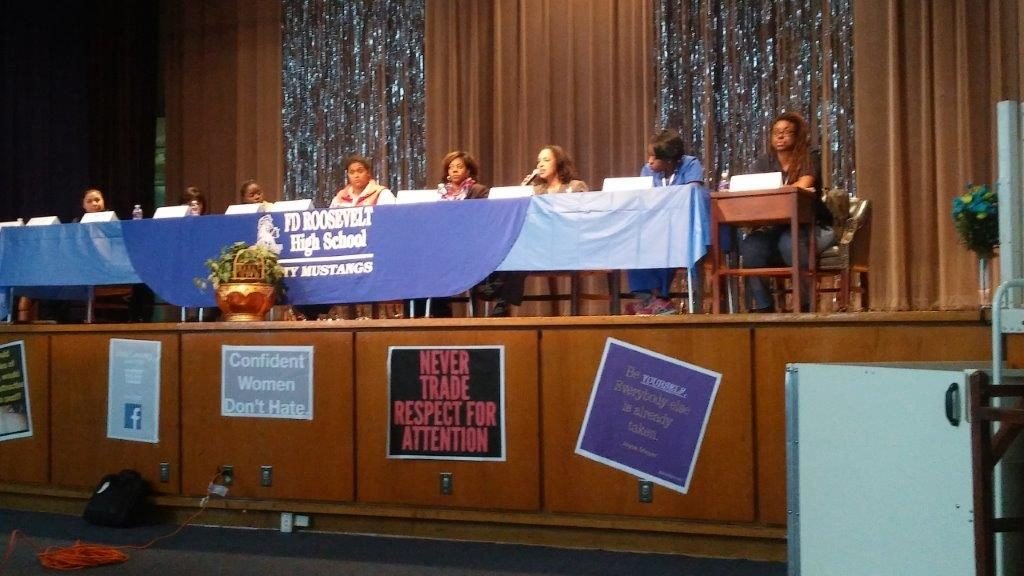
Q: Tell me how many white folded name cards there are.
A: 10